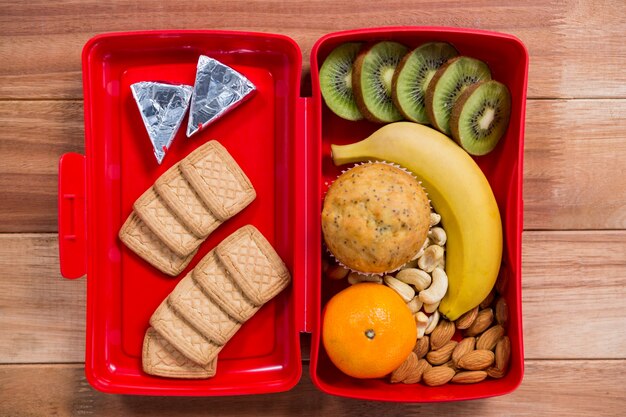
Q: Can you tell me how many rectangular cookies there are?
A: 9